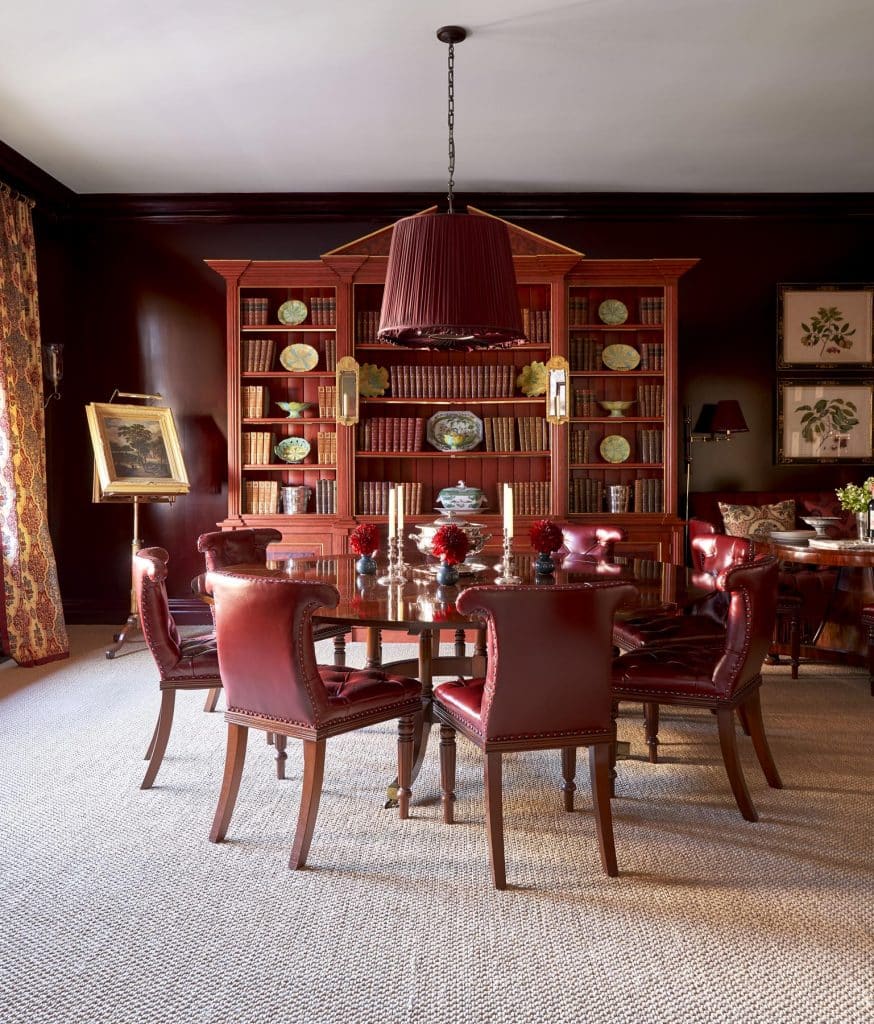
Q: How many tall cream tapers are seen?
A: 4